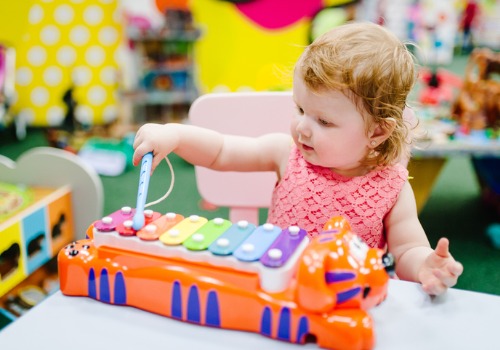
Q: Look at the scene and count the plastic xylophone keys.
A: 8